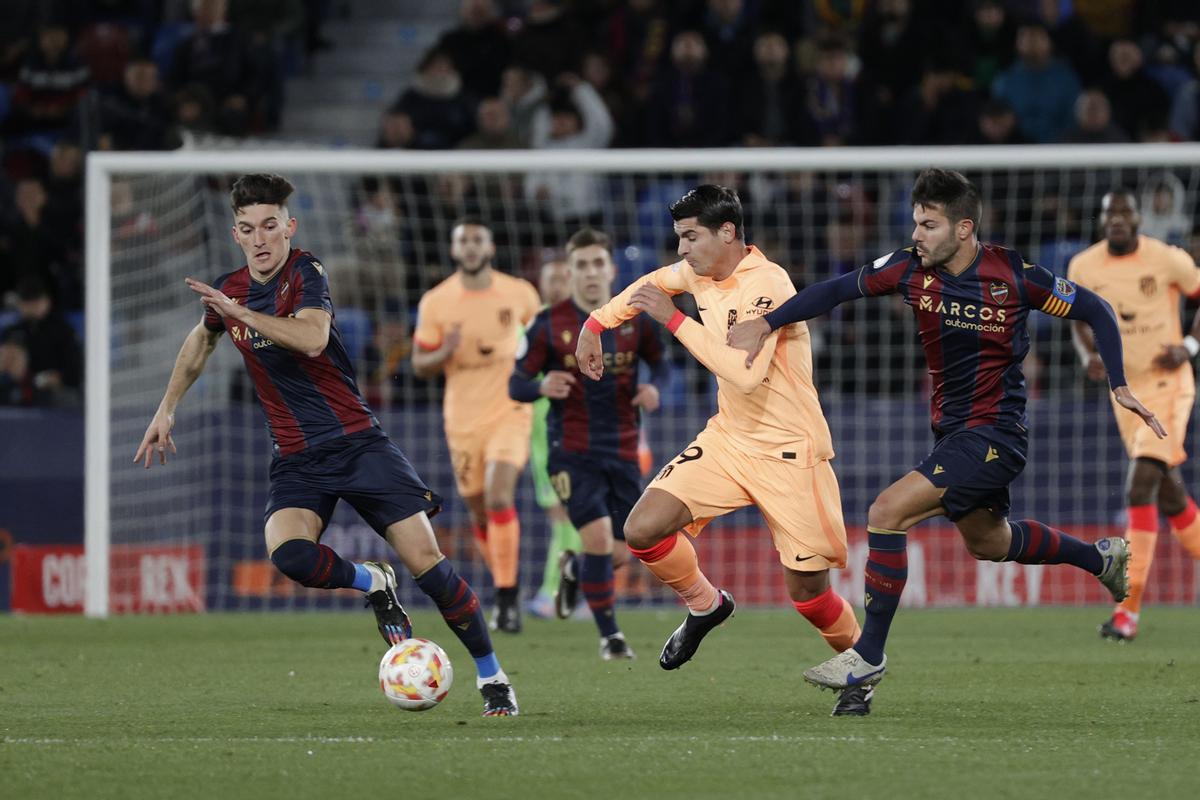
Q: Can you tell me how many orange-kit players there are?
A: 3